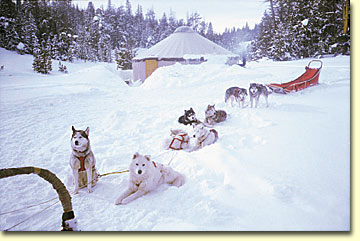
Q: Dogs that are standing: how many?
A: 2